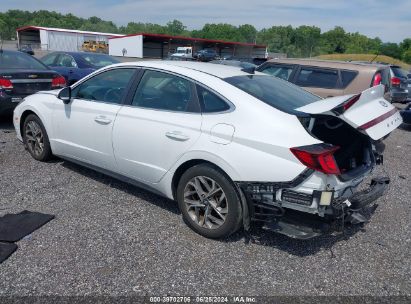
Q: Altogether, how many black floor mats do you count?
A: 2